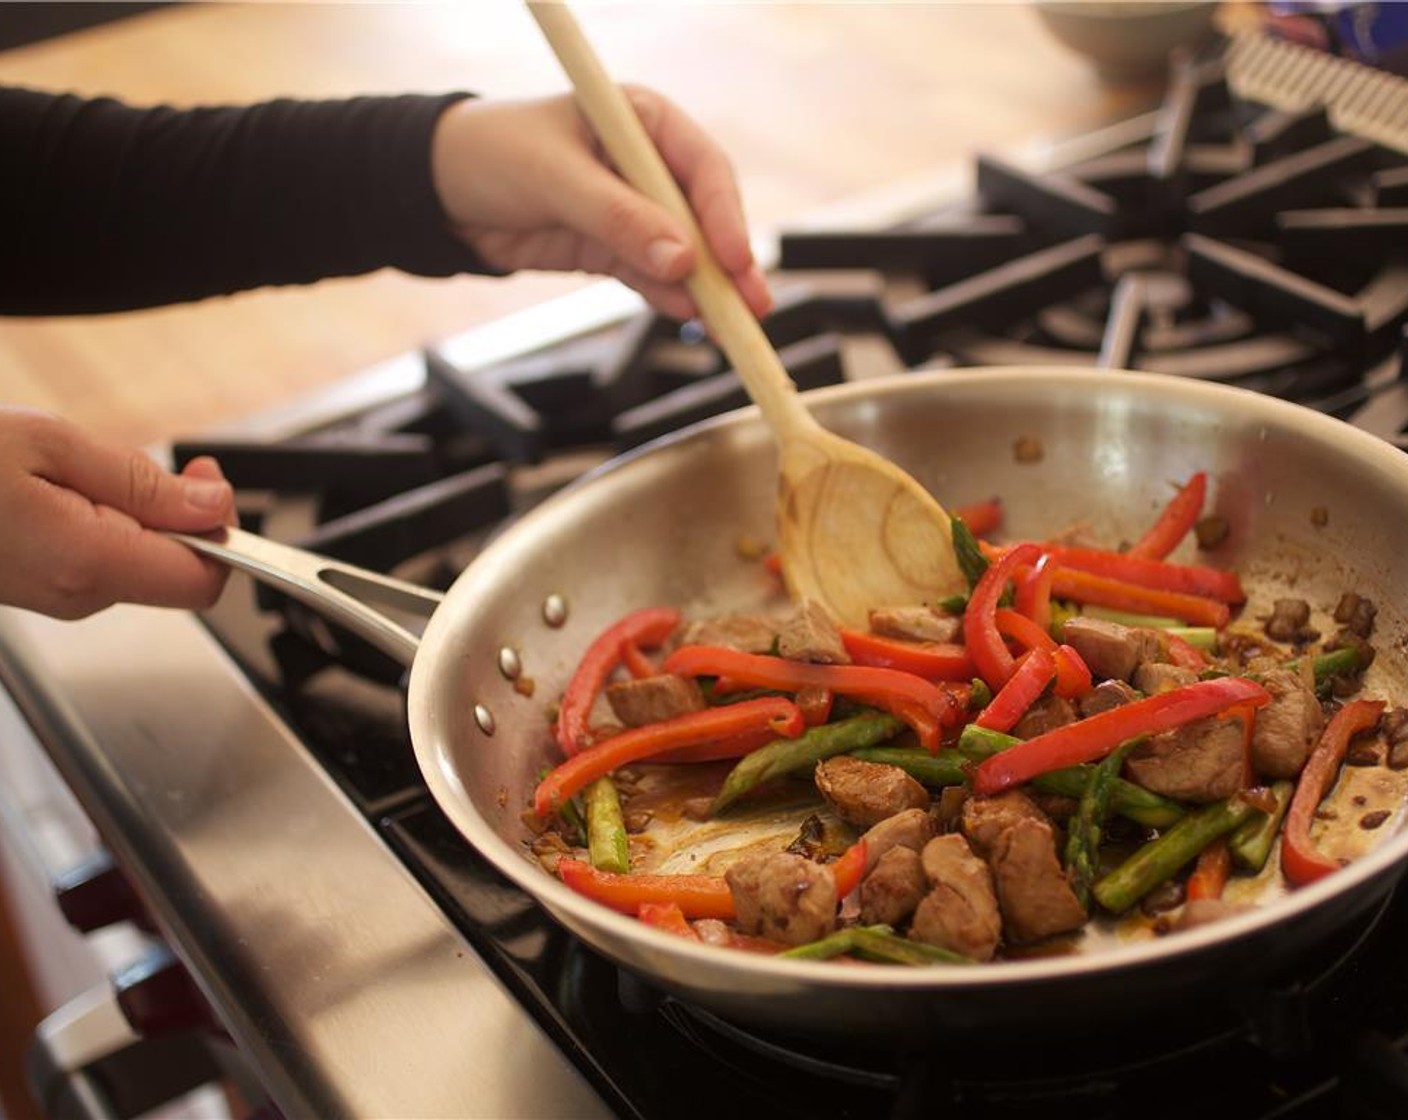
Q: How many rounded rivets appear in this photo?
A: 3